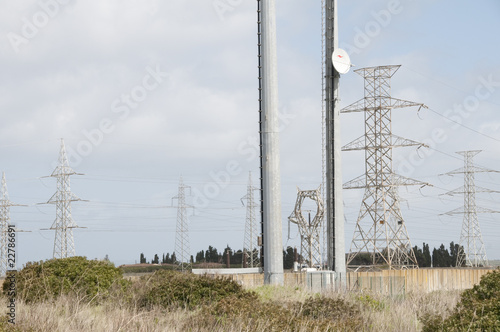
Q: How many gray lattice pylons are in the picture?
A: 7